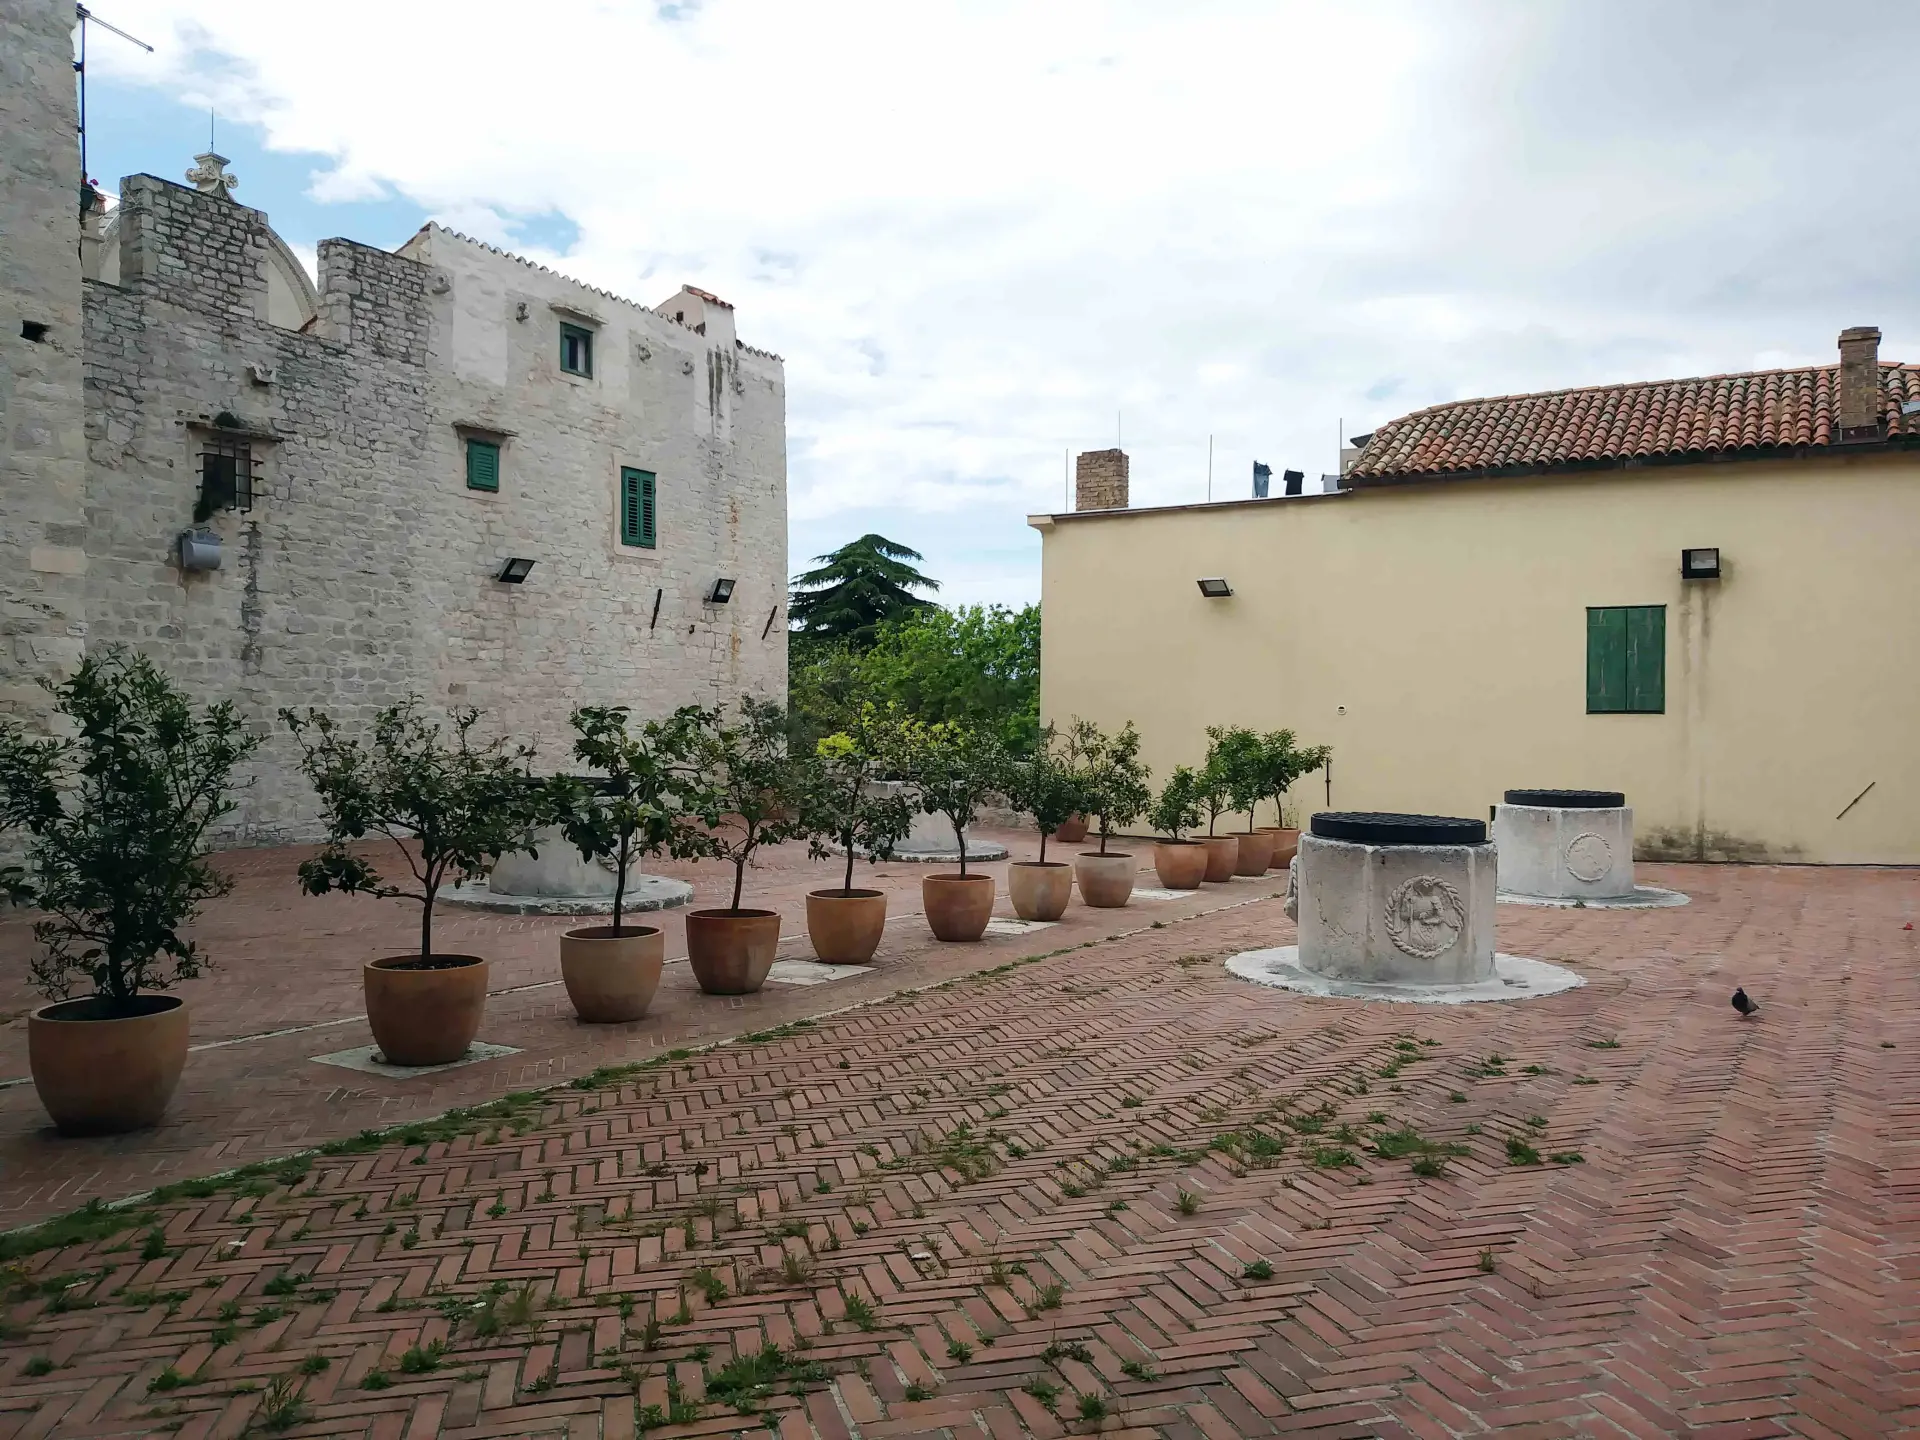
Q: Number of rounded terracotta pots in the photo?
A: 13